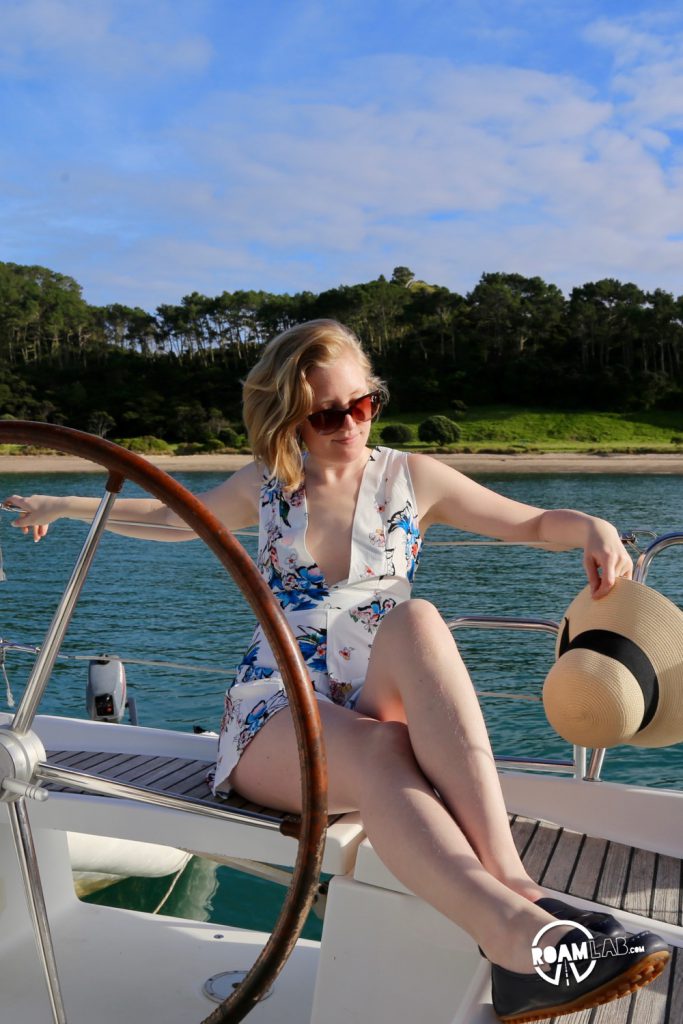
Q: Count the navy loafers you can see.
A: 2